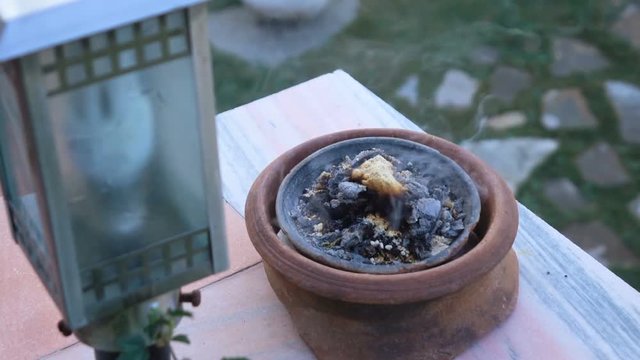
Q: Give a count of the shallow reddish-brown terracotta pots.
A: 1